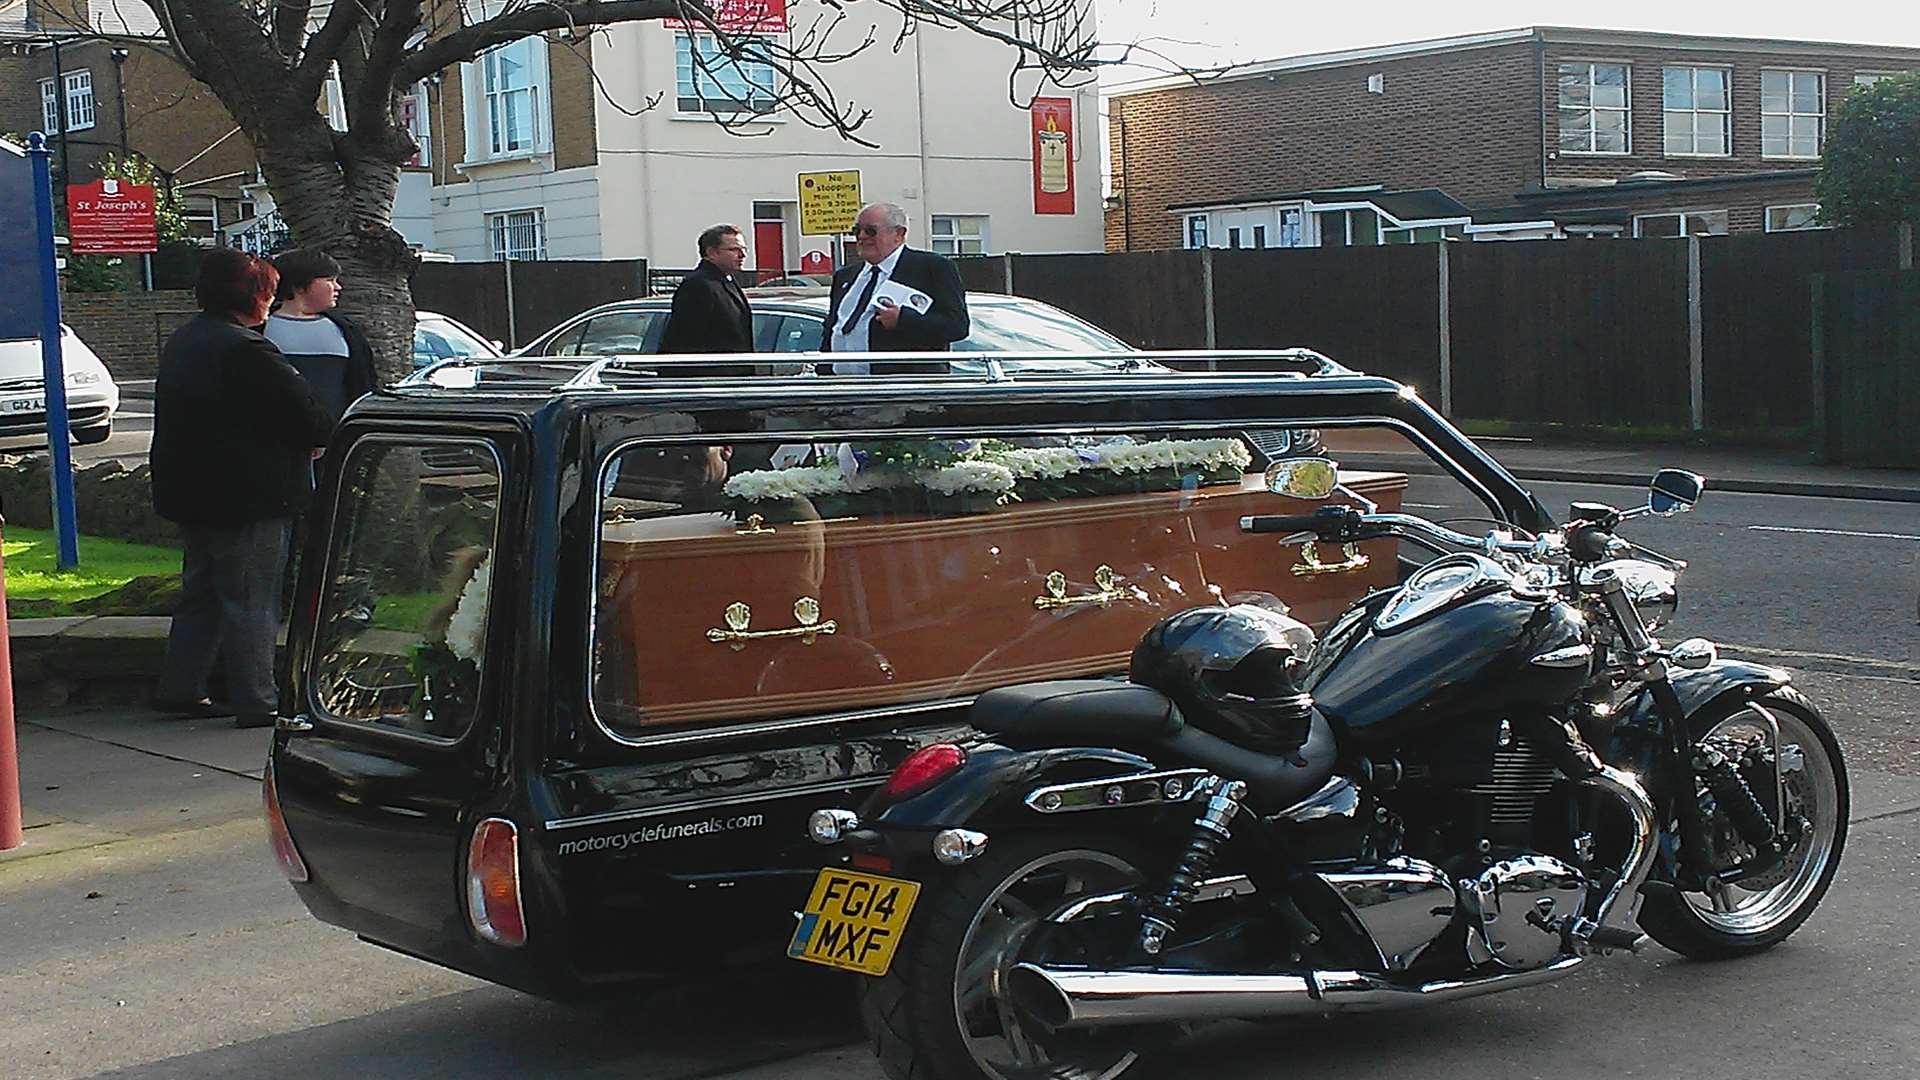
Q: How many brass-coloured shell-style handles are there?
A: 3